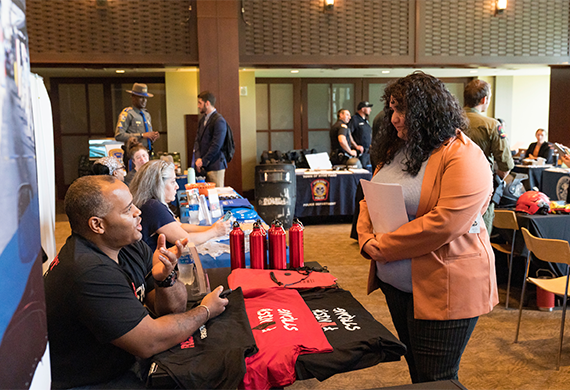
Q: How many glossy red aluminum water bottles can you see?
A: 6